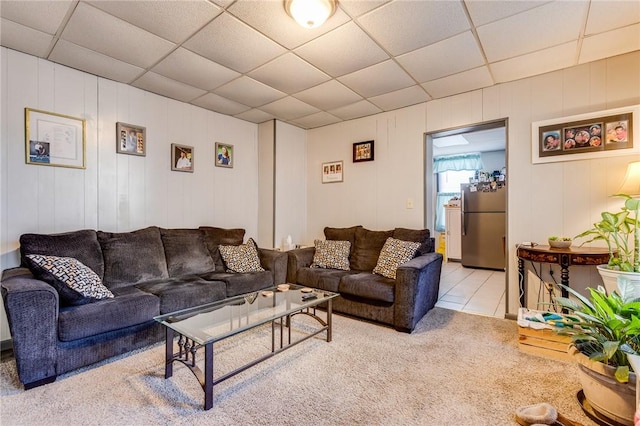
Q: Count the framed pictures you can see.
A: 7